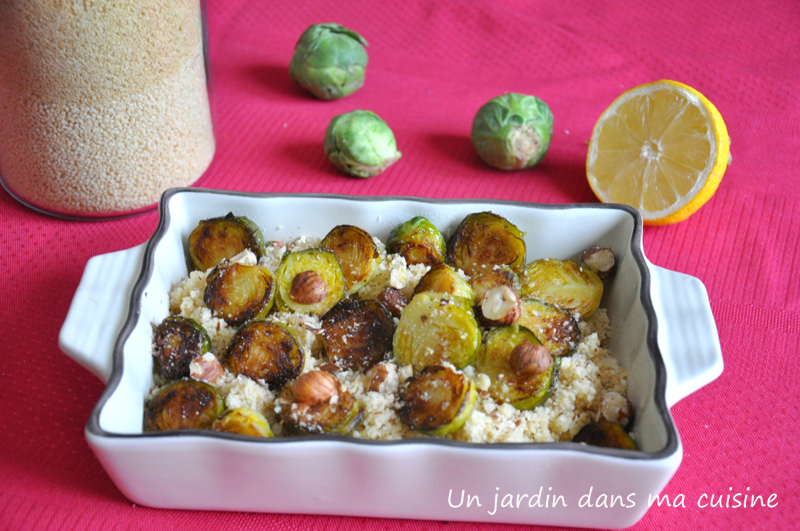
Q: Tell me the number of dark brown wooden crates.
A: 0